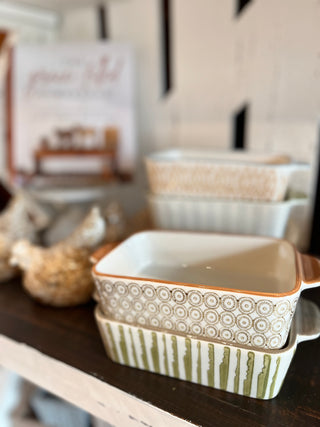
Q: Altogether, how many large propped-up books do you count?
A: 1